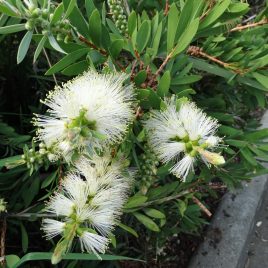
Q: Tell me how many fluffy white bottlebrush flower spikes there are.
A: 3